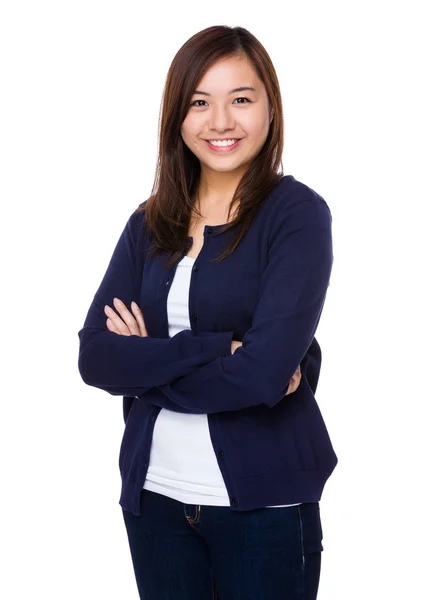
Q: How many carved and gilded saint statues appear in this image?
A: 0